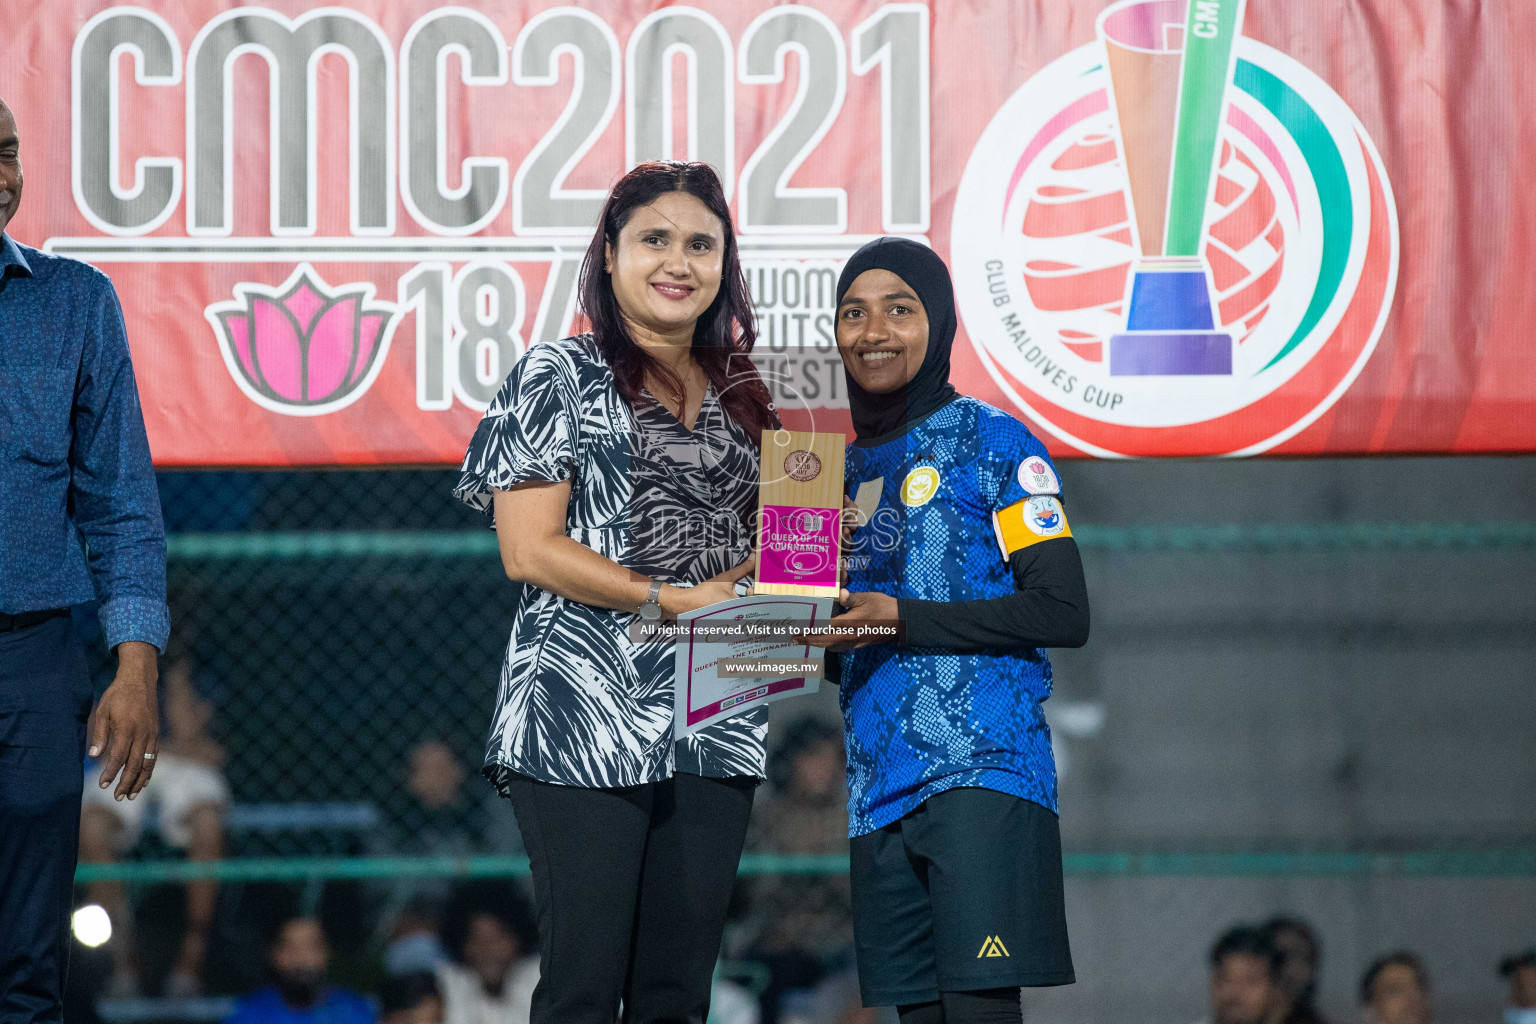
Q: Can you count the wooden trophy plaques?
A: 1